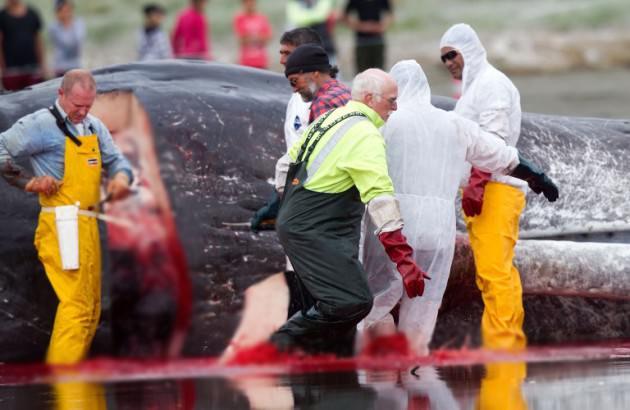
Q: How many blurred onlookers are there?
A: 7